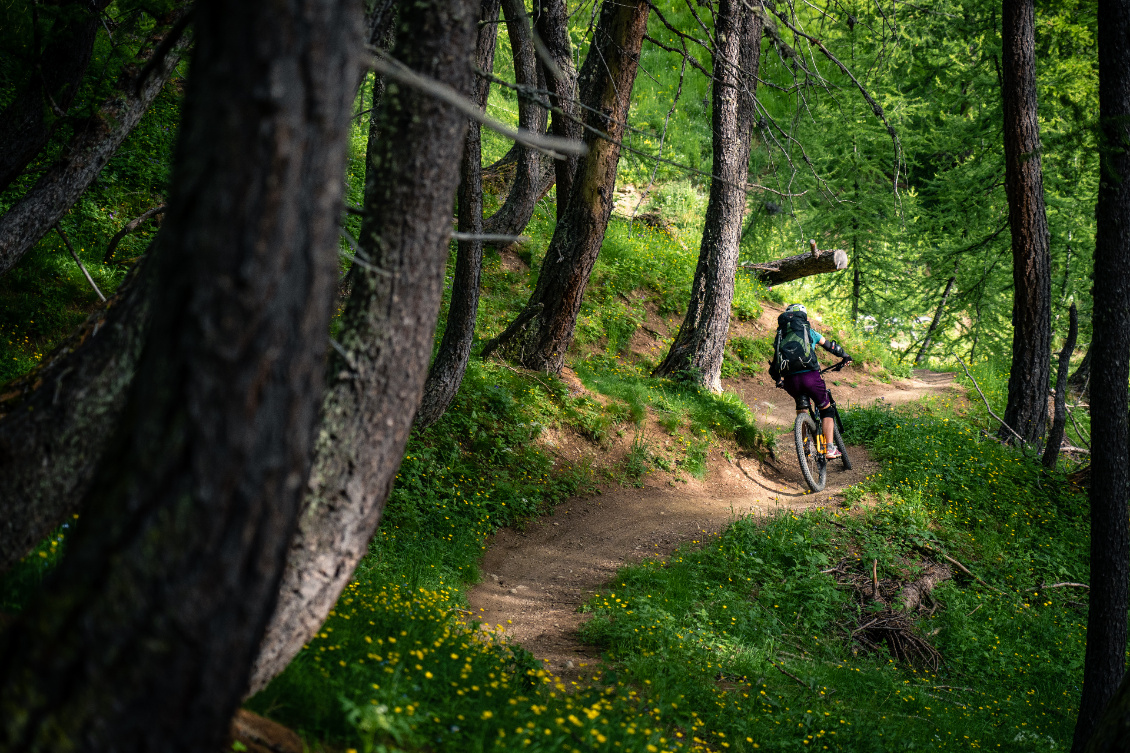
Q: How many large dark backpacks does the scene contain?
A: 1